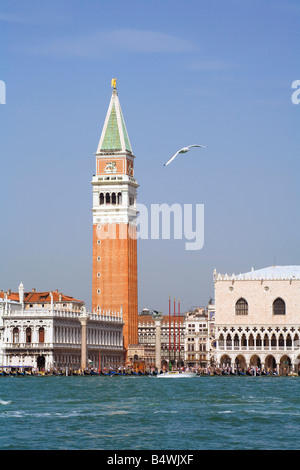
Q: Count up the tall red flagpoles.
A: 3